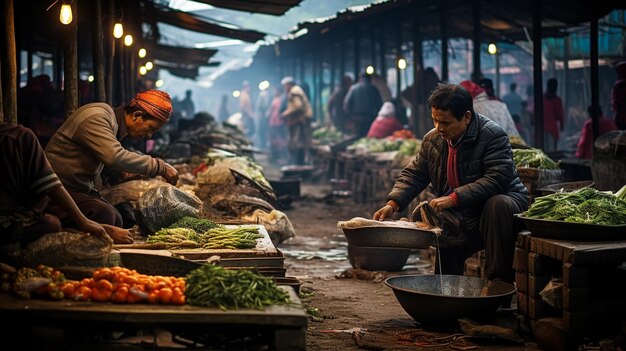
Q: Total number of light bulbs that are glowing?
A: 13